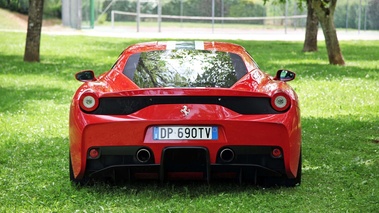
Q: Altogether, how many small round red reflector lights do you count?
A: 2